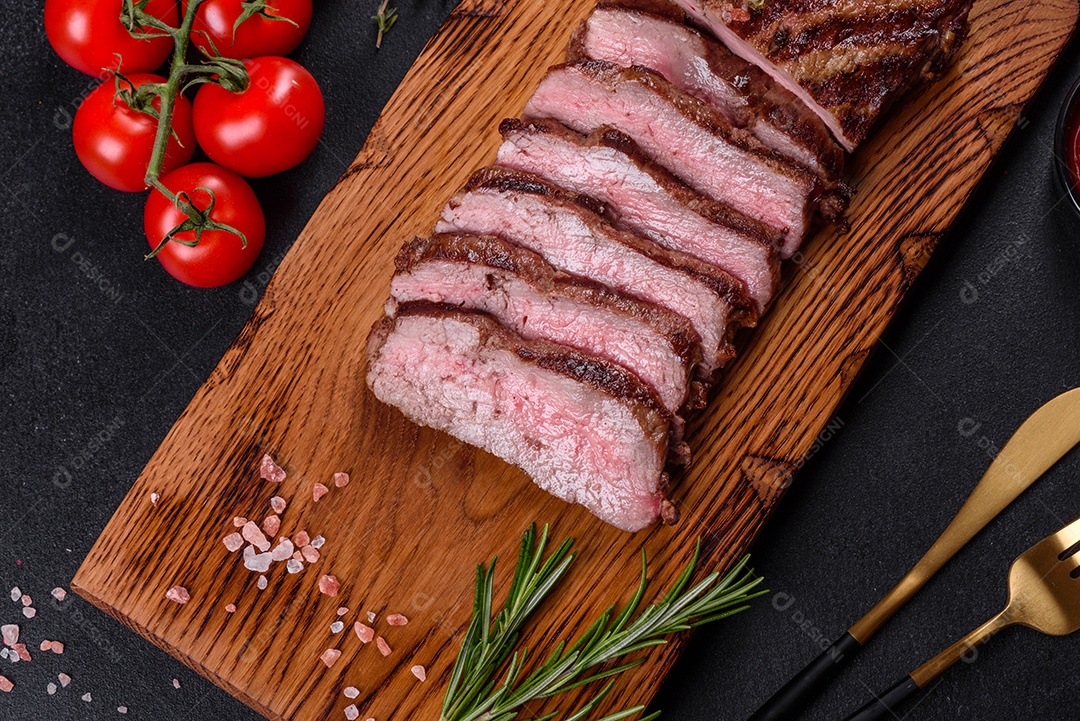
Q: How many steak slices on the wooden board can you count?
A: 6